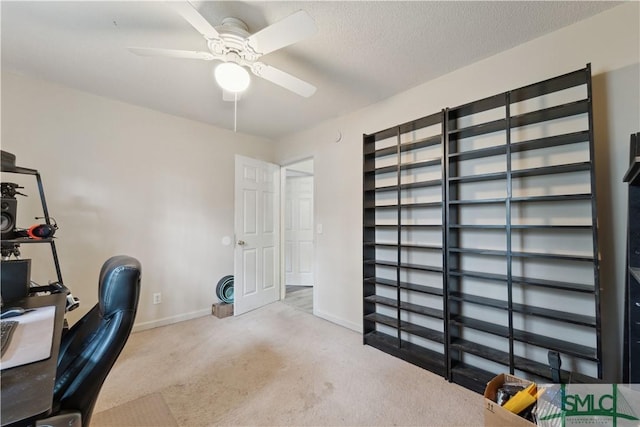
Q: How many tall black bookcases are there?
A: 2